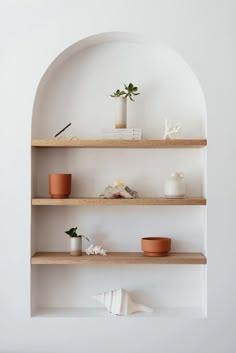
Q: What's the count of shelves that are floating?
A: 3